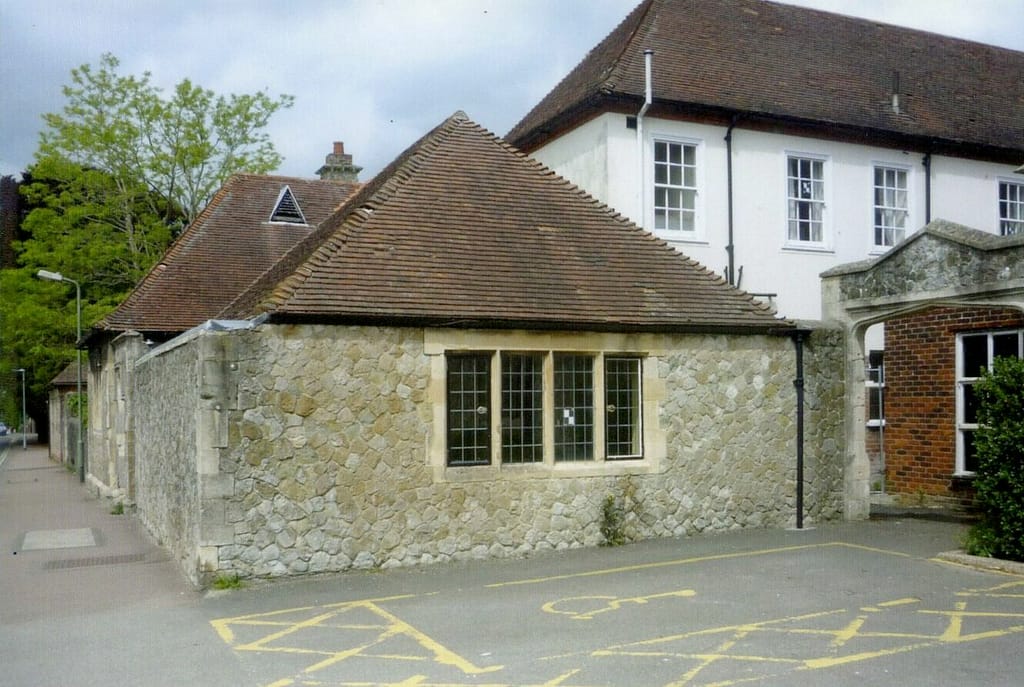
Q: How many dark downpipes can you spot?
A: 3